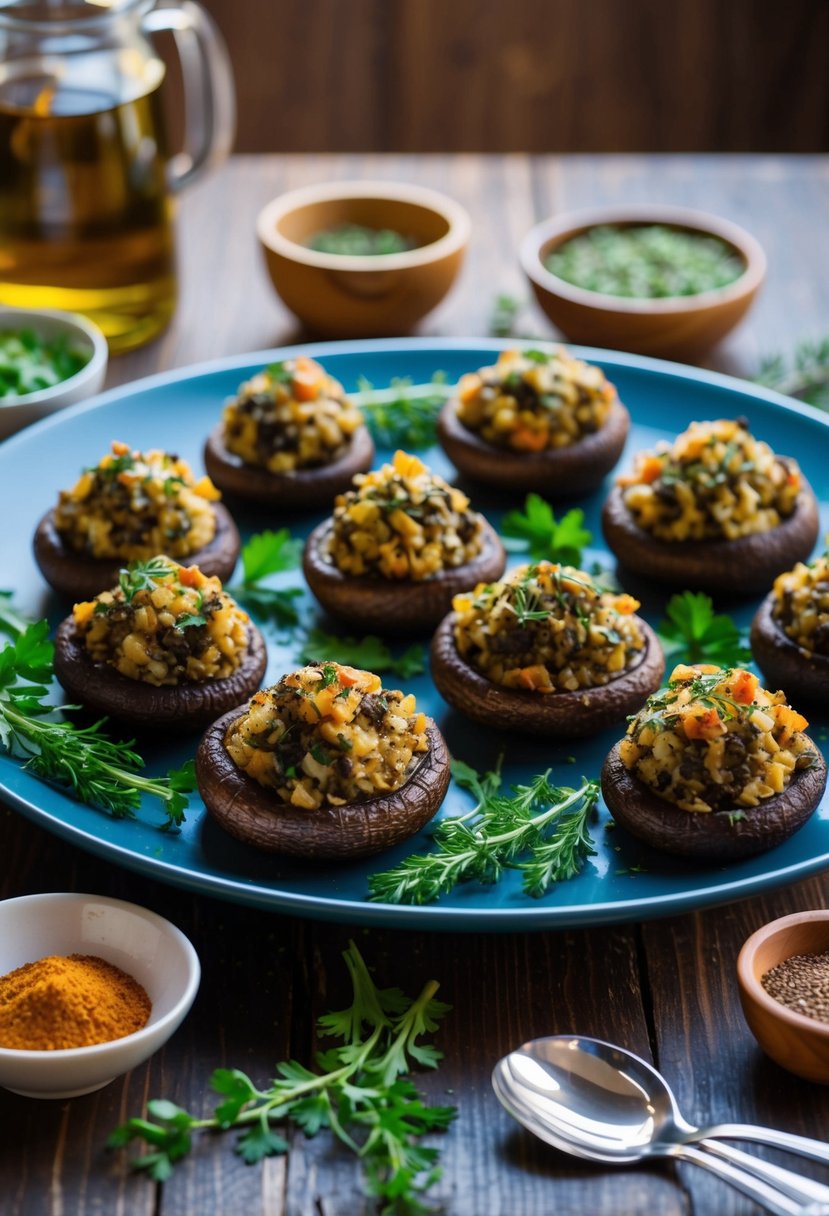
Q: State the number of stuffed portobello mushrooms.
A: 10